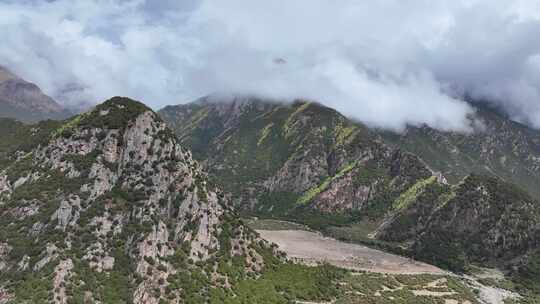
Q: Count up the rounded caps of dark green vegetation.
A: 1